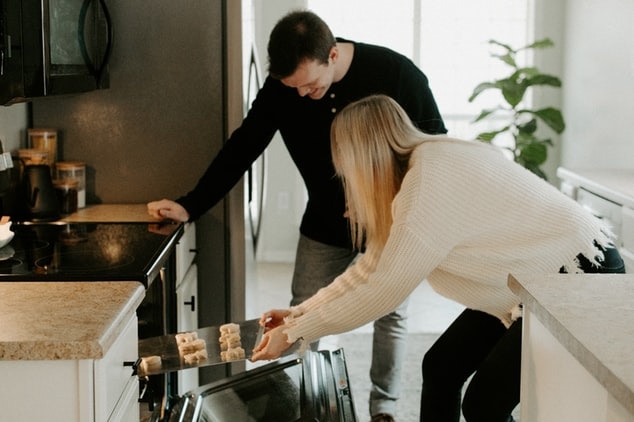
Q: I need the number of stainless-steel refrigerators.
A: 1